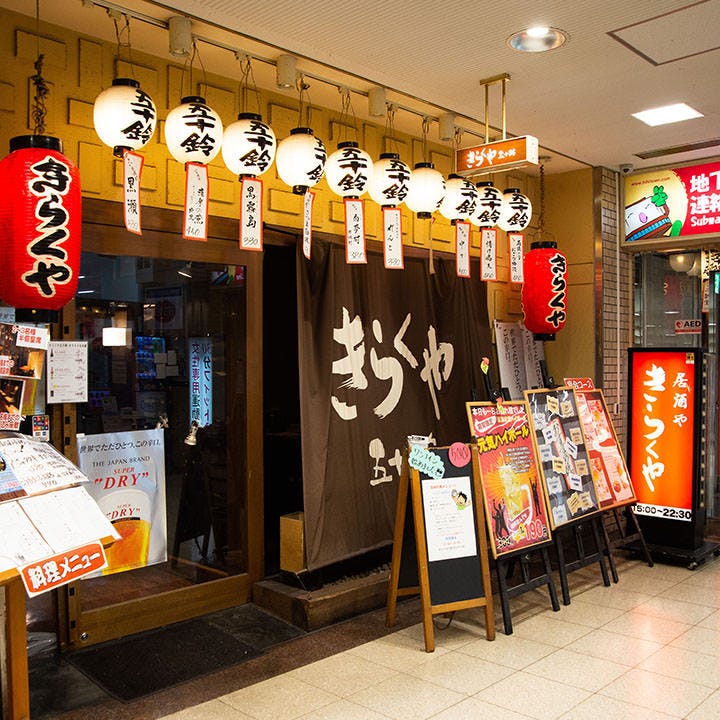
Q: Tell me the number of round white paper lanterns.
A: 10